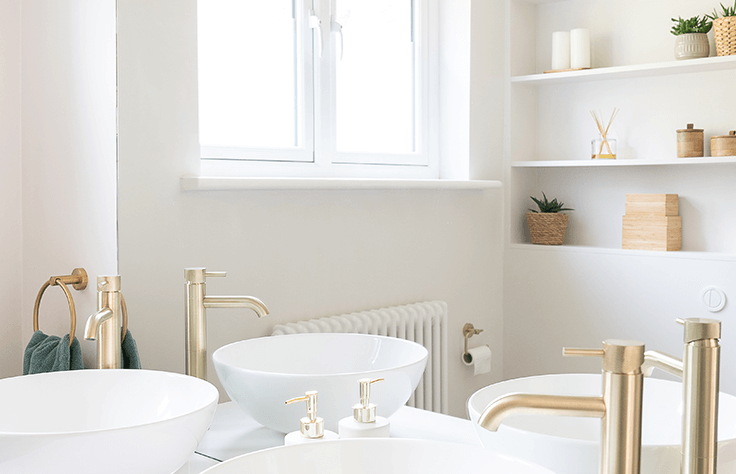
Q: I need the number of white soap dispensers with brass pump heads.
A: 2